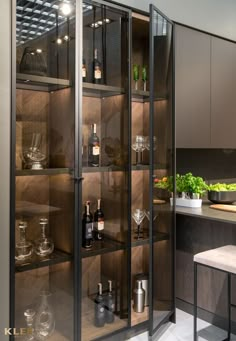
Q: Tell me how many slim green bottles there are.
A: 2